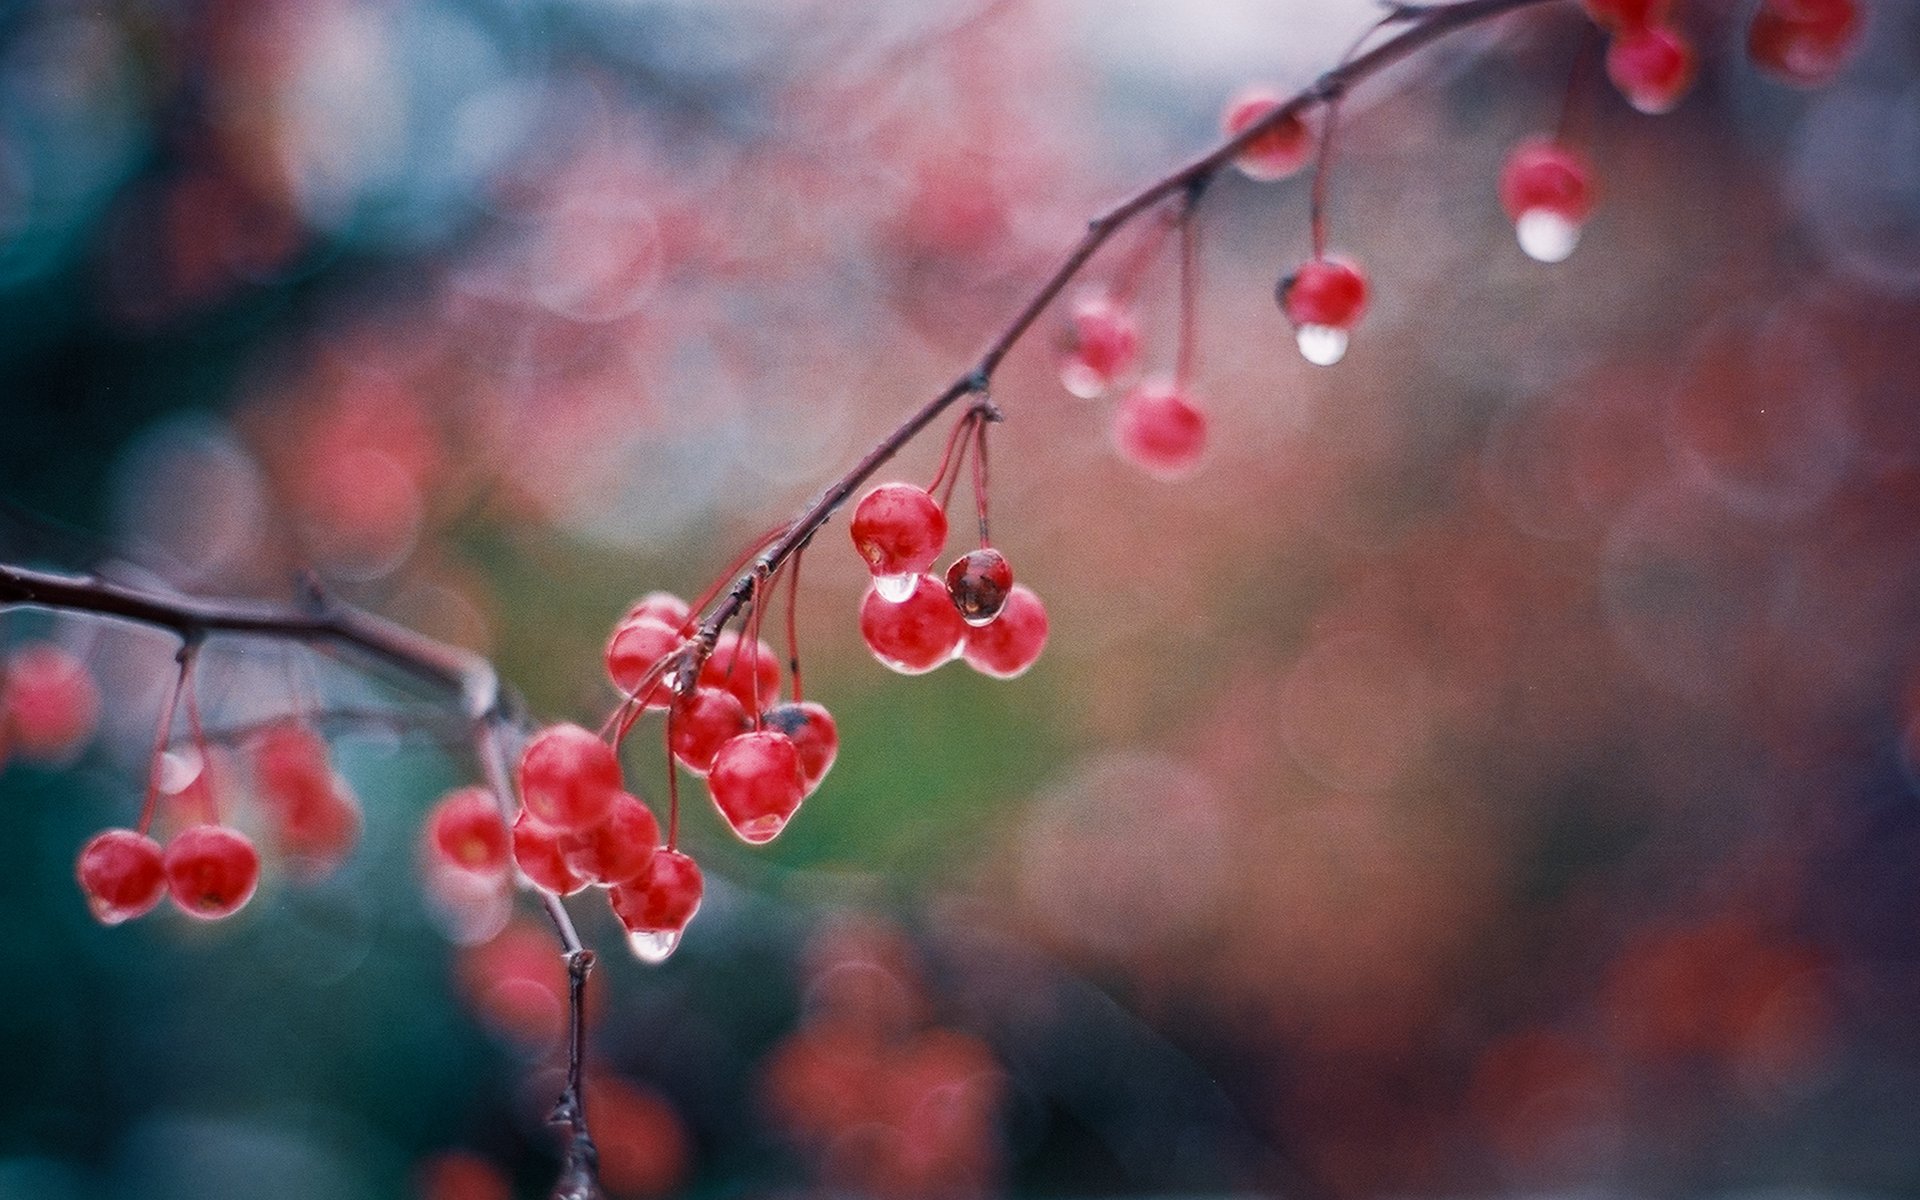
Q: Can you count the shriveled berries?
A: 1